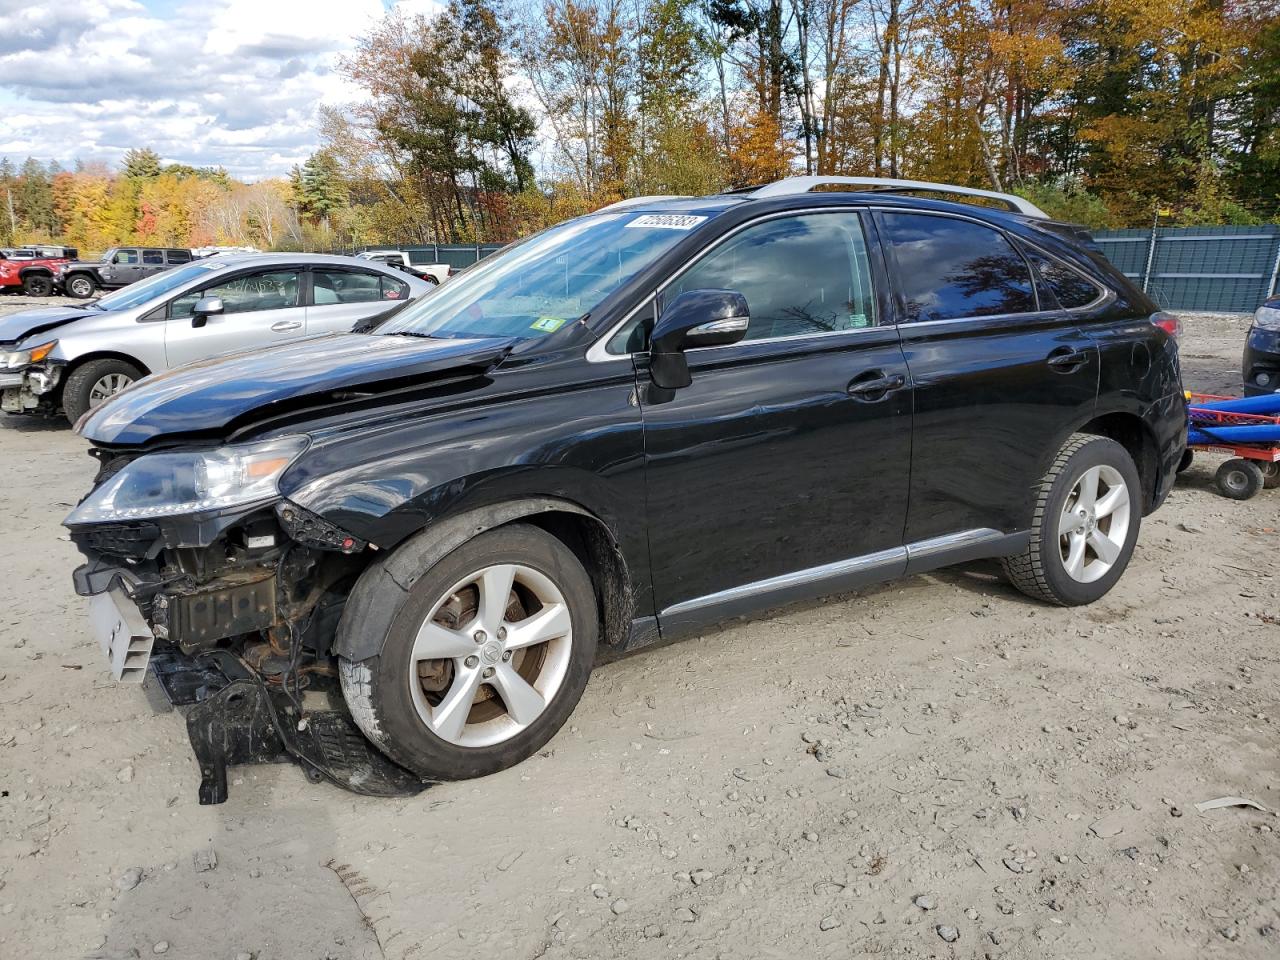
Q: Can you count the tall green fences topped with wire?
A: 1